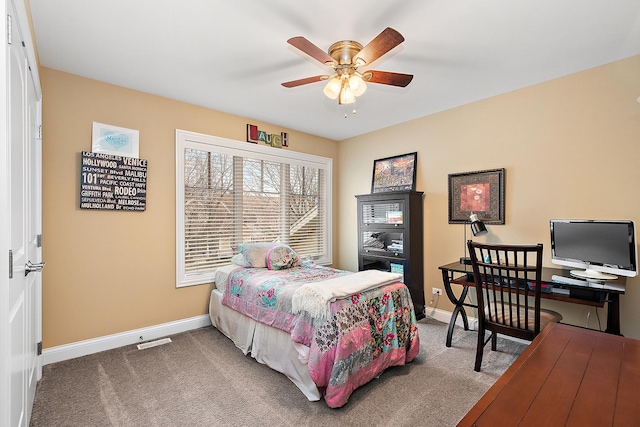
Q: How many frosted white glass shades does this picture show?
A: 3